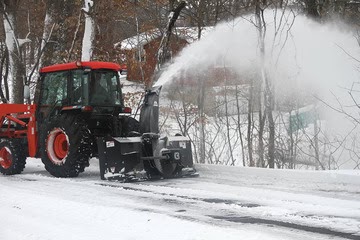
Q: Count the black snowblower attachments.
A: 1